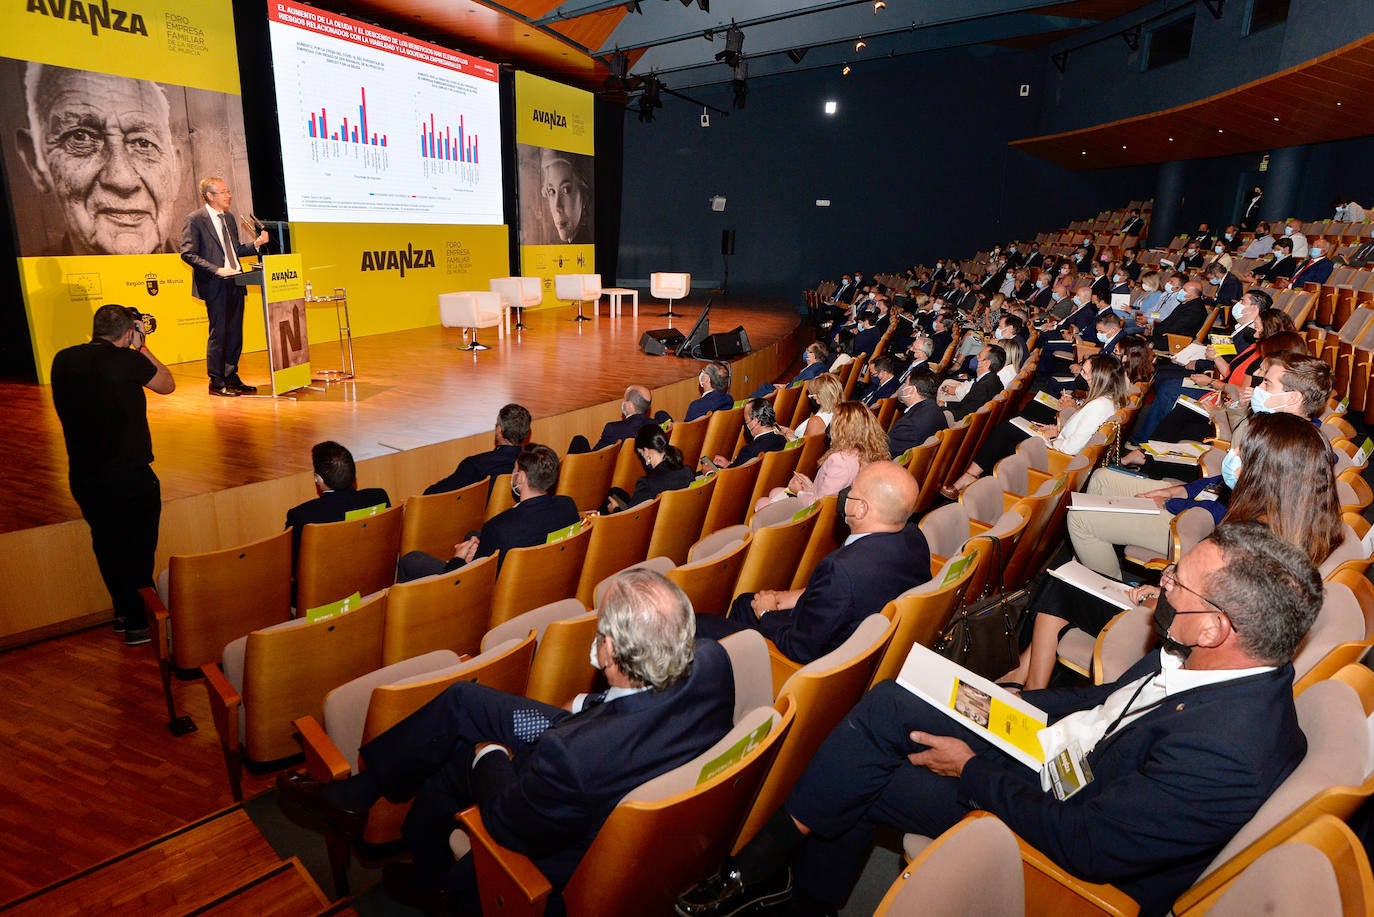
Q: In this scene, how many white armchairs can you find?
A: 4